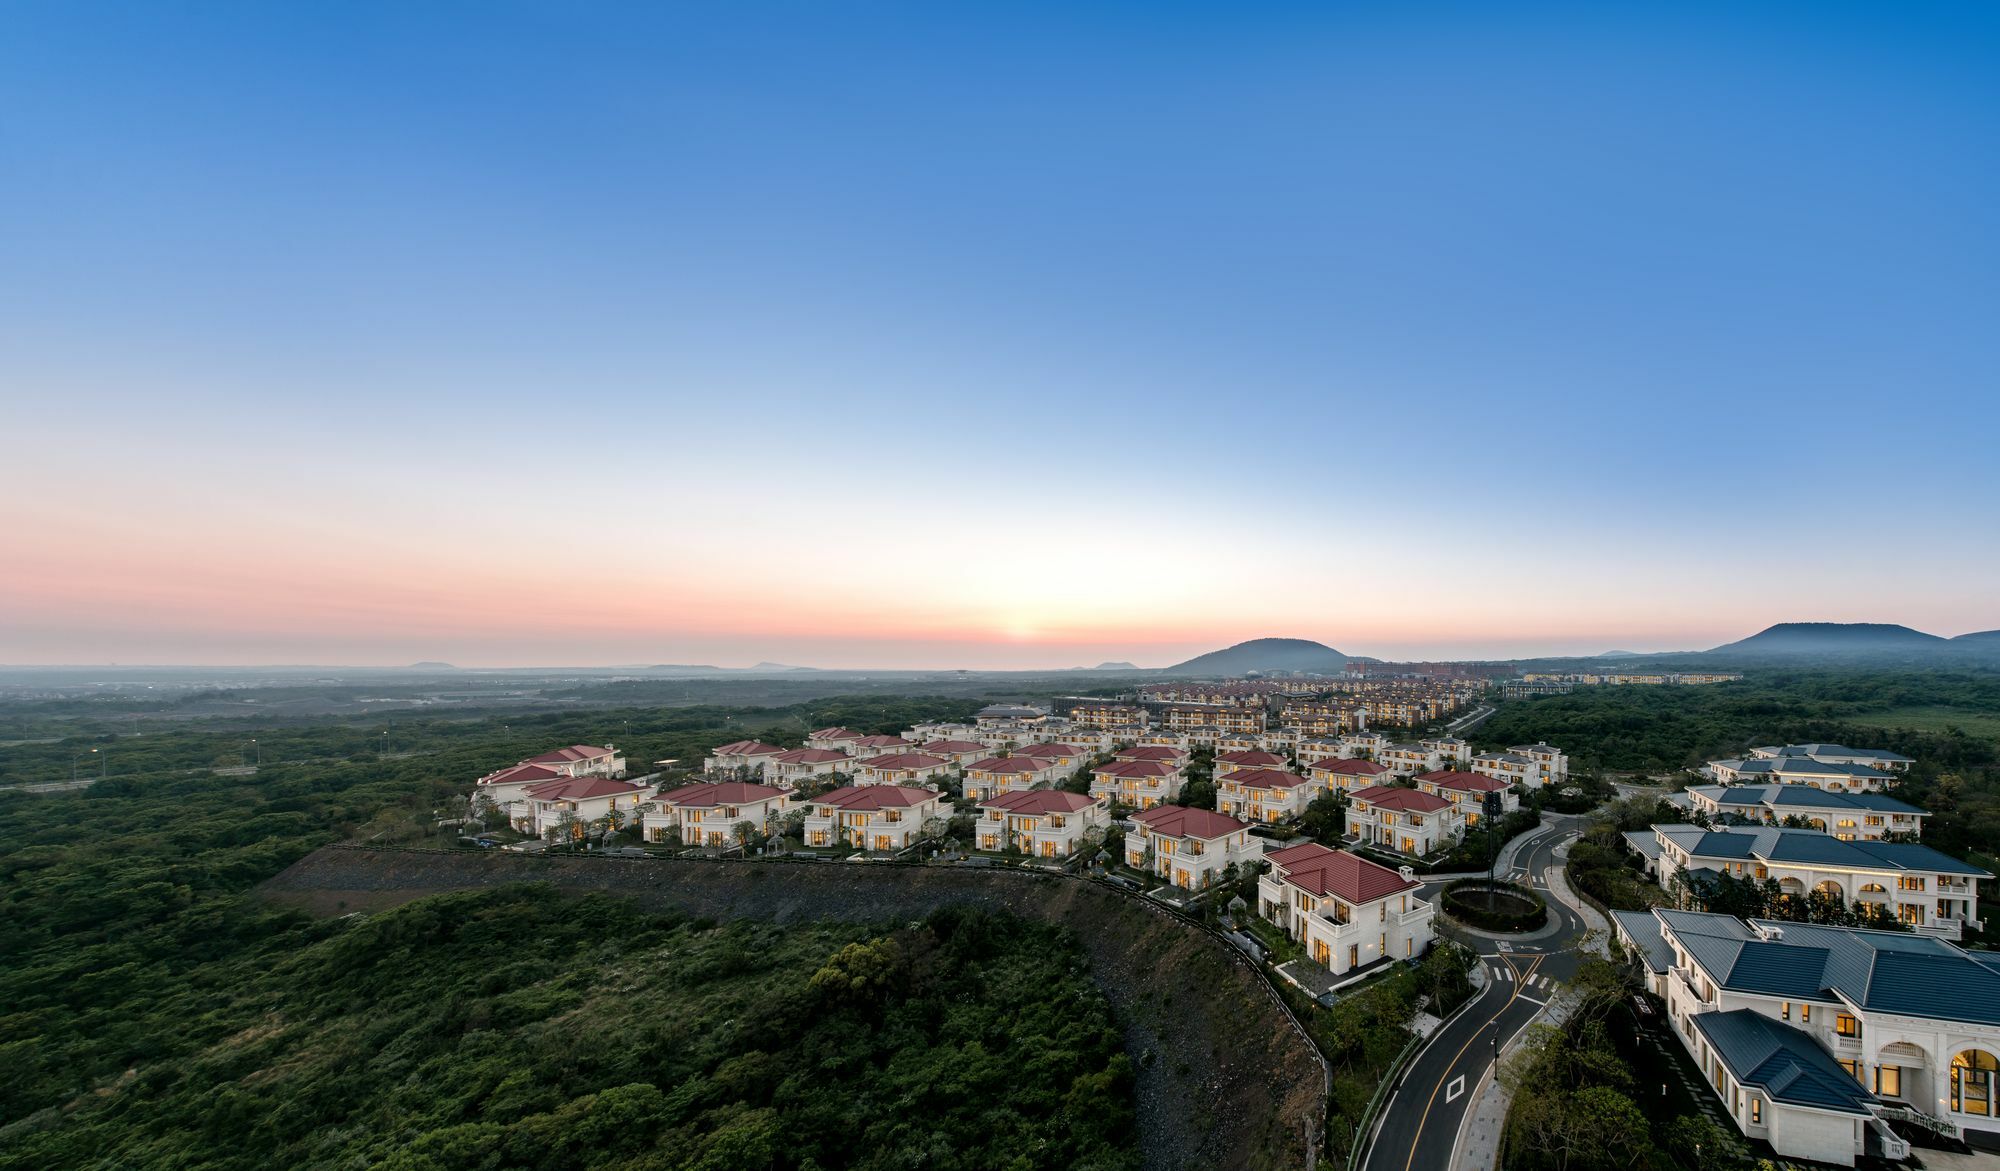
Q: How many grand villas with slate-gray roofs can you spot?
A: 5